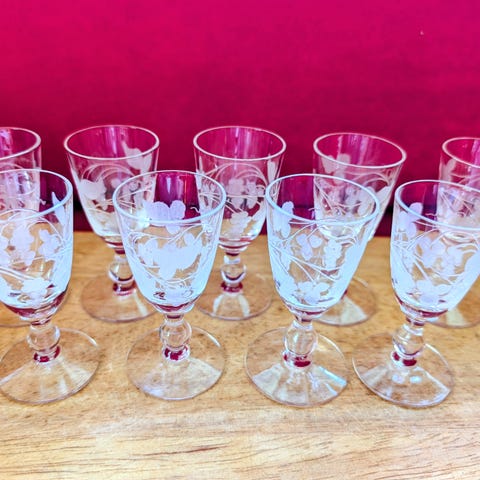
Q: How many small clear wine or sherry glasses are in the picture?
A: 9